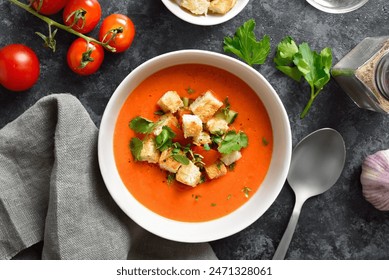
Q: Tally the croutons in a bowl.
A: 11